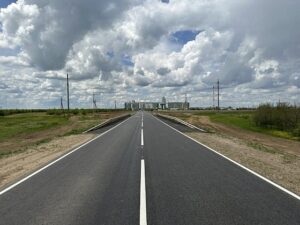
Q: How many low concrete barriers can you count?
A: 2